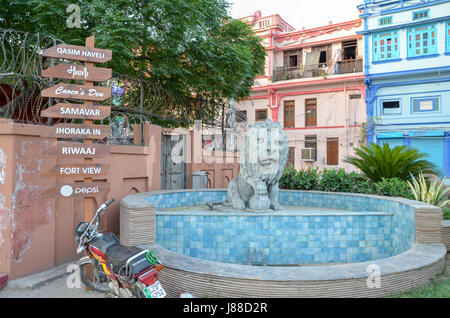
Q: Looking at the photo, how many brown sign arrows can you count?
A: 8